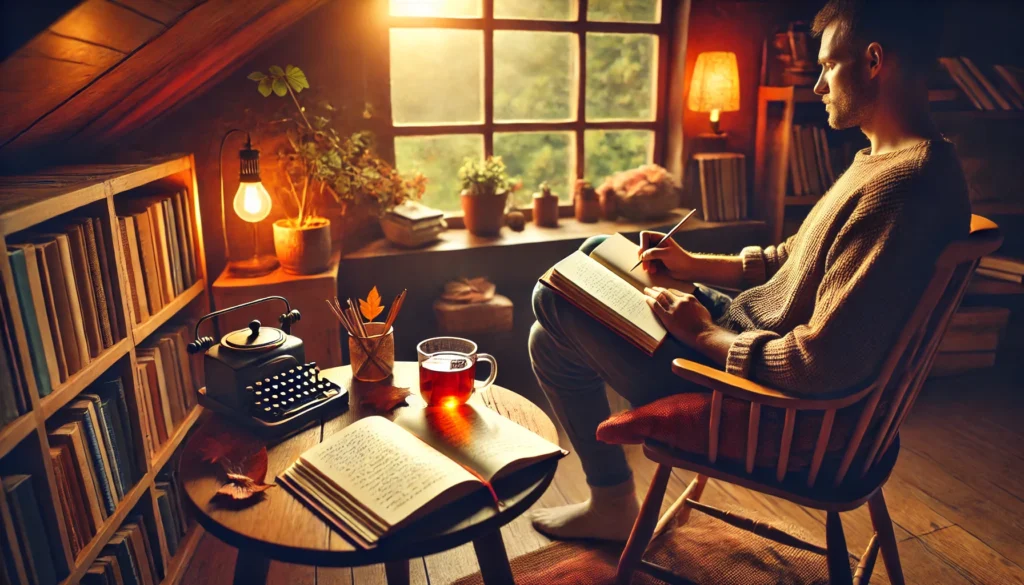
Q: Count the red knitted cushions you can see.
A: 1